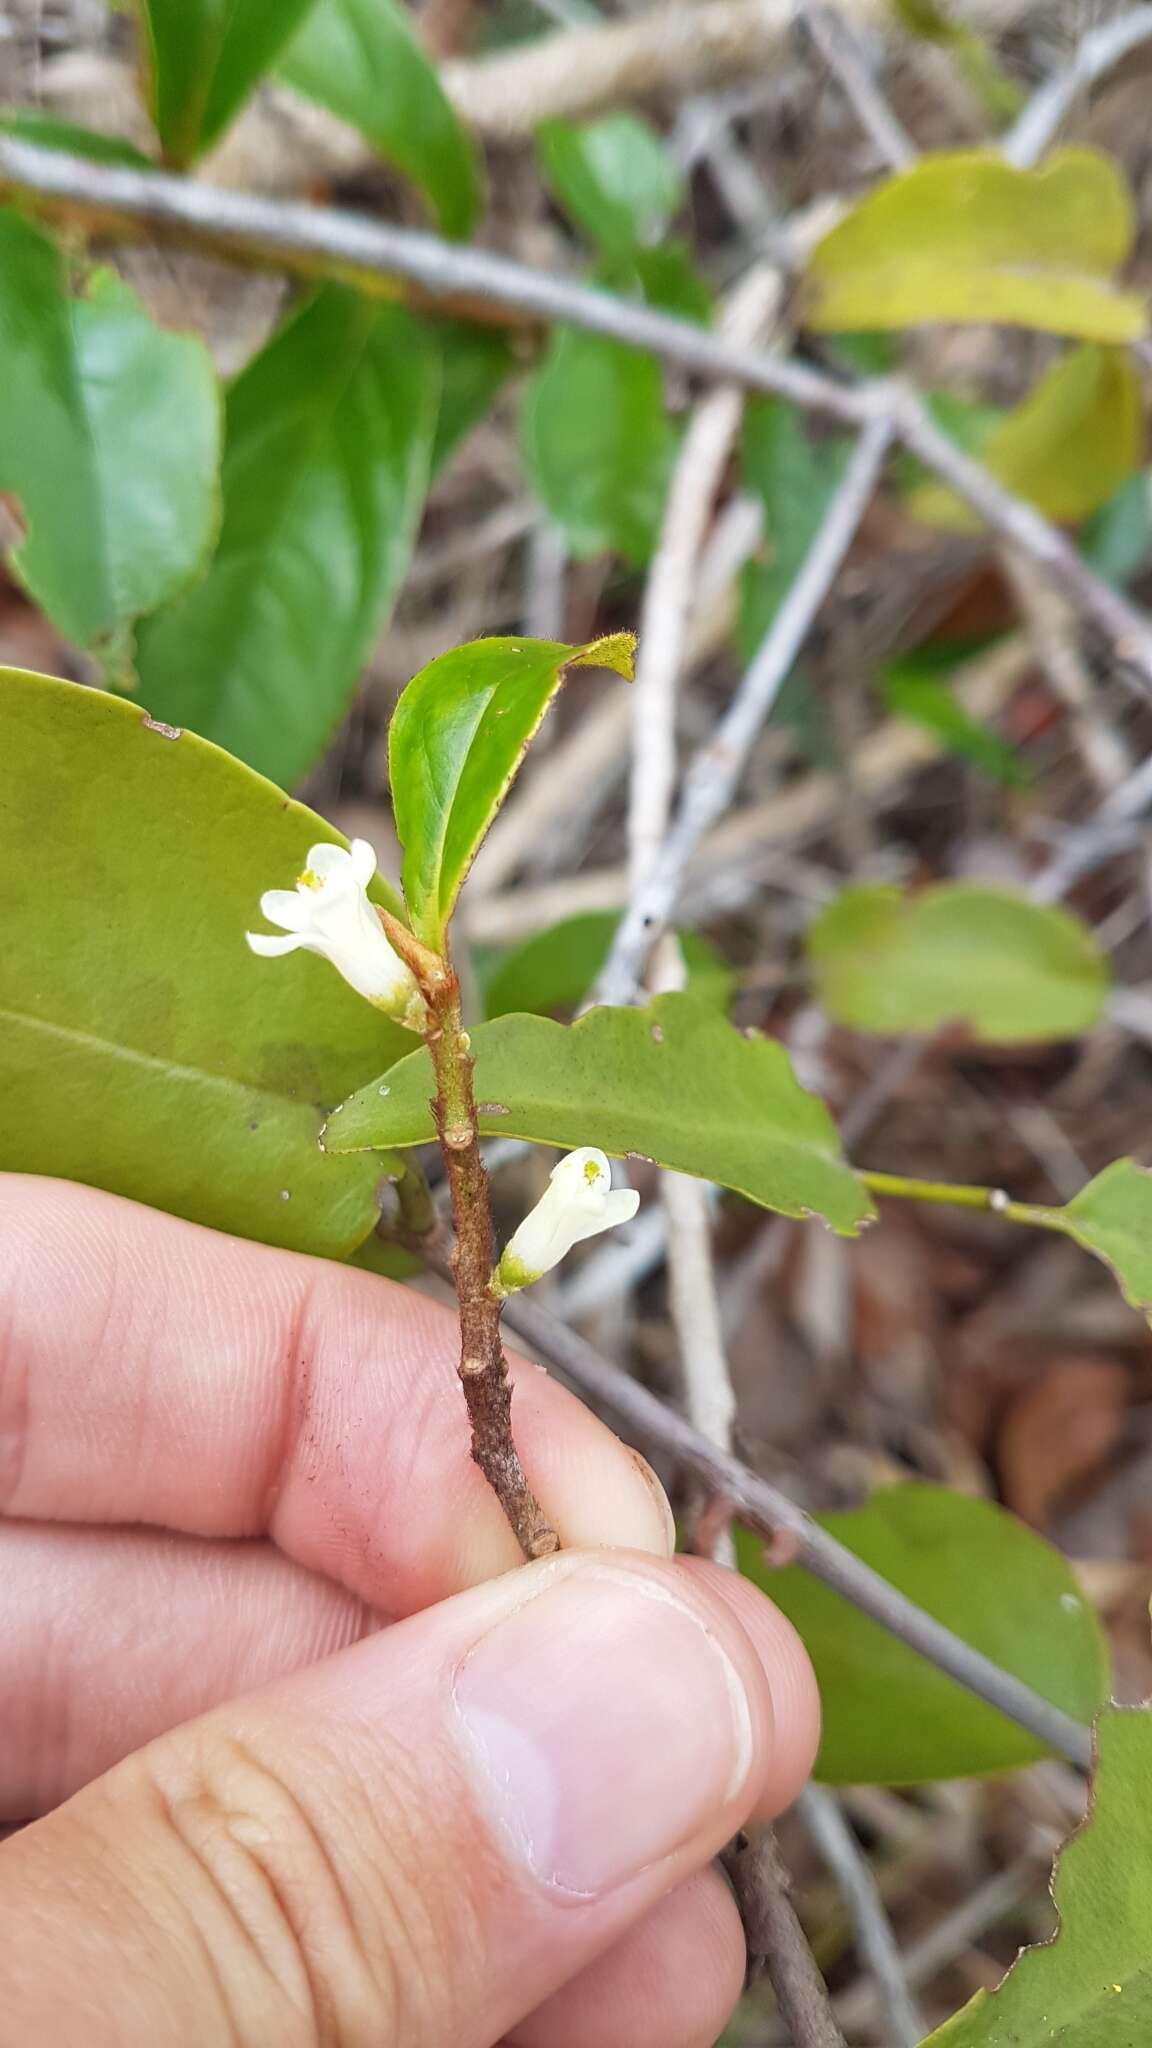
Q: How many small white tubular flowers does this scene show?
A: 2